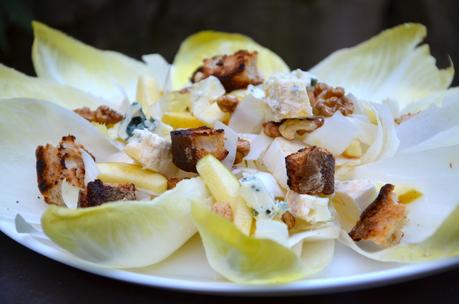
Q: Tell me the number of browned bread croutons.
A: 6